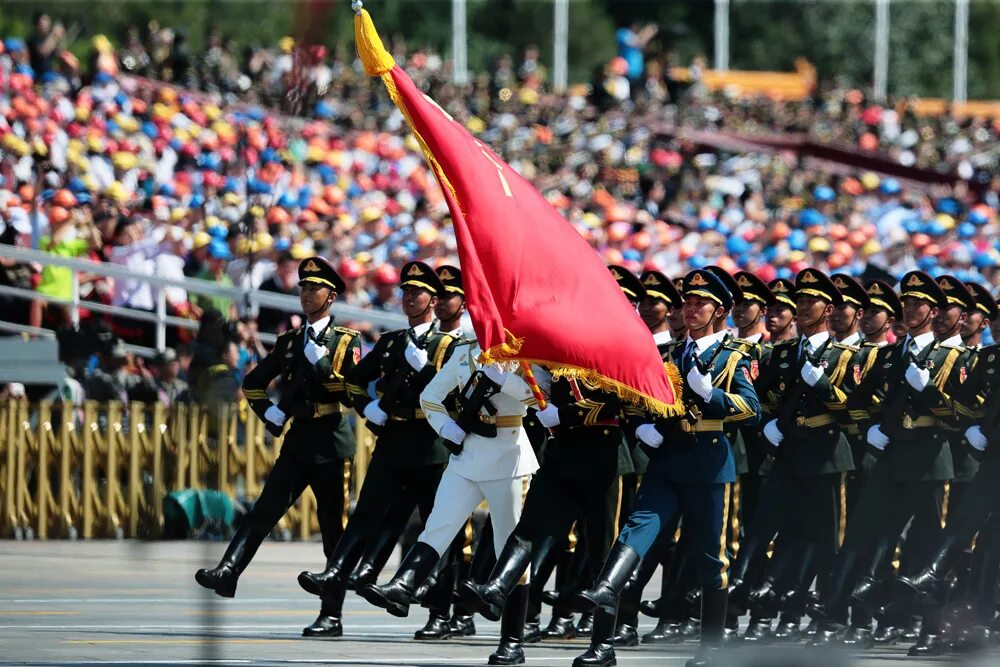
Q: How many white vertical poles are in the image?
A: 5